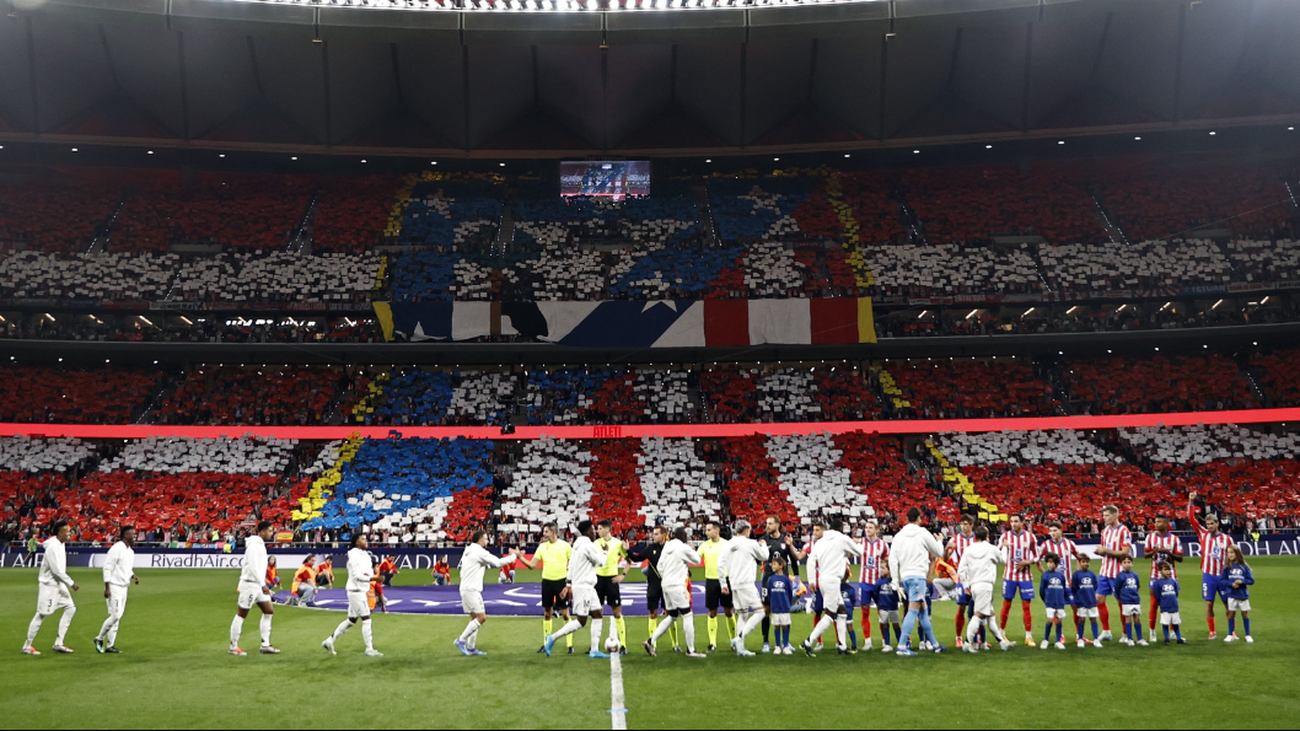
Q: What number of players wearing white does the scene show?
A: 11